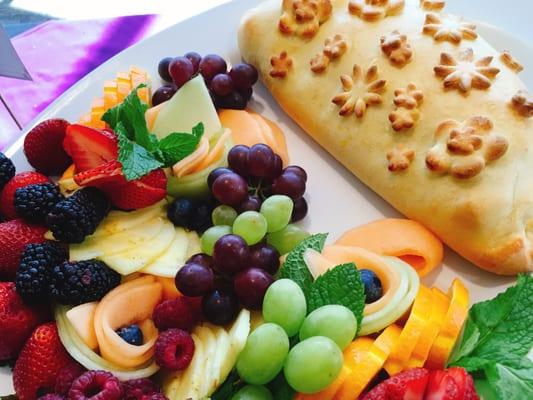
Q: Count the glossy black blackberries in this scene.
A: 5